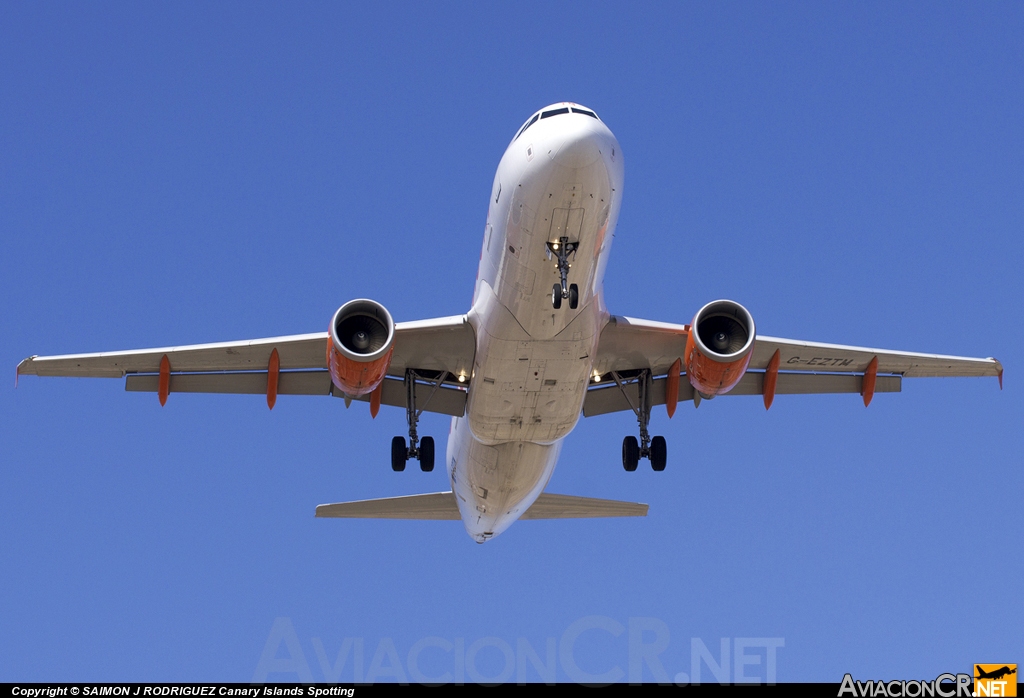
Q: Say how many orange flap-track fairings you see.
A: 6